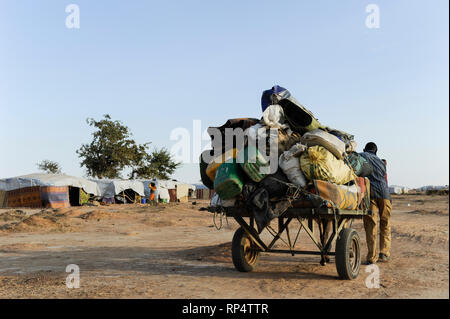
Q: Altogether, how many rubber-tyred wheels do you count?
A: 2